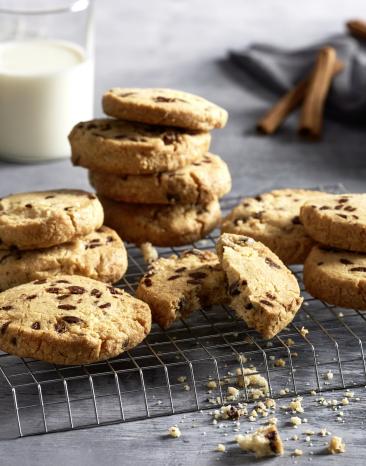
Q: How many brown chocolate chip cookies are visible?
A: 11